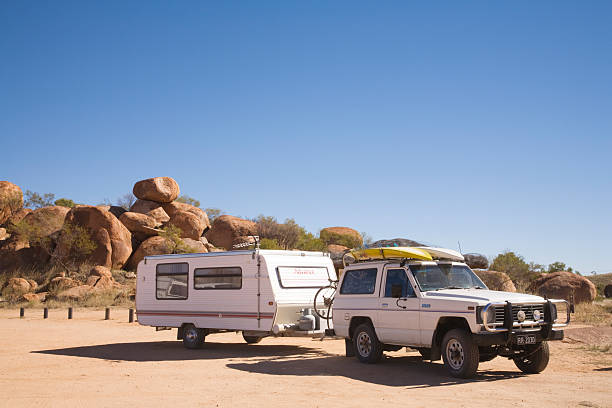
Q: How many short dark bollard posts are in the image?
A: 5